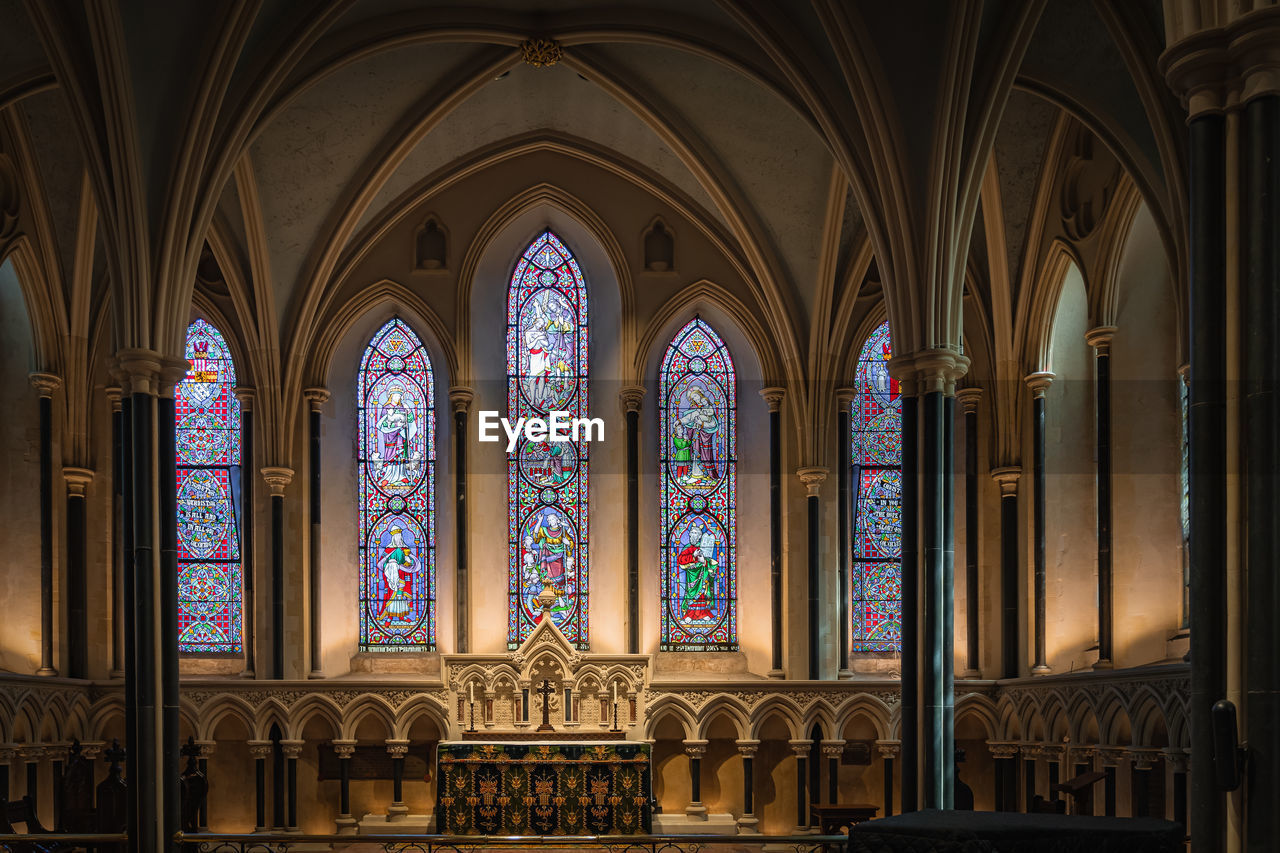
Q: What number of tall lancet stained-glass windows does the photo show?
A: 5